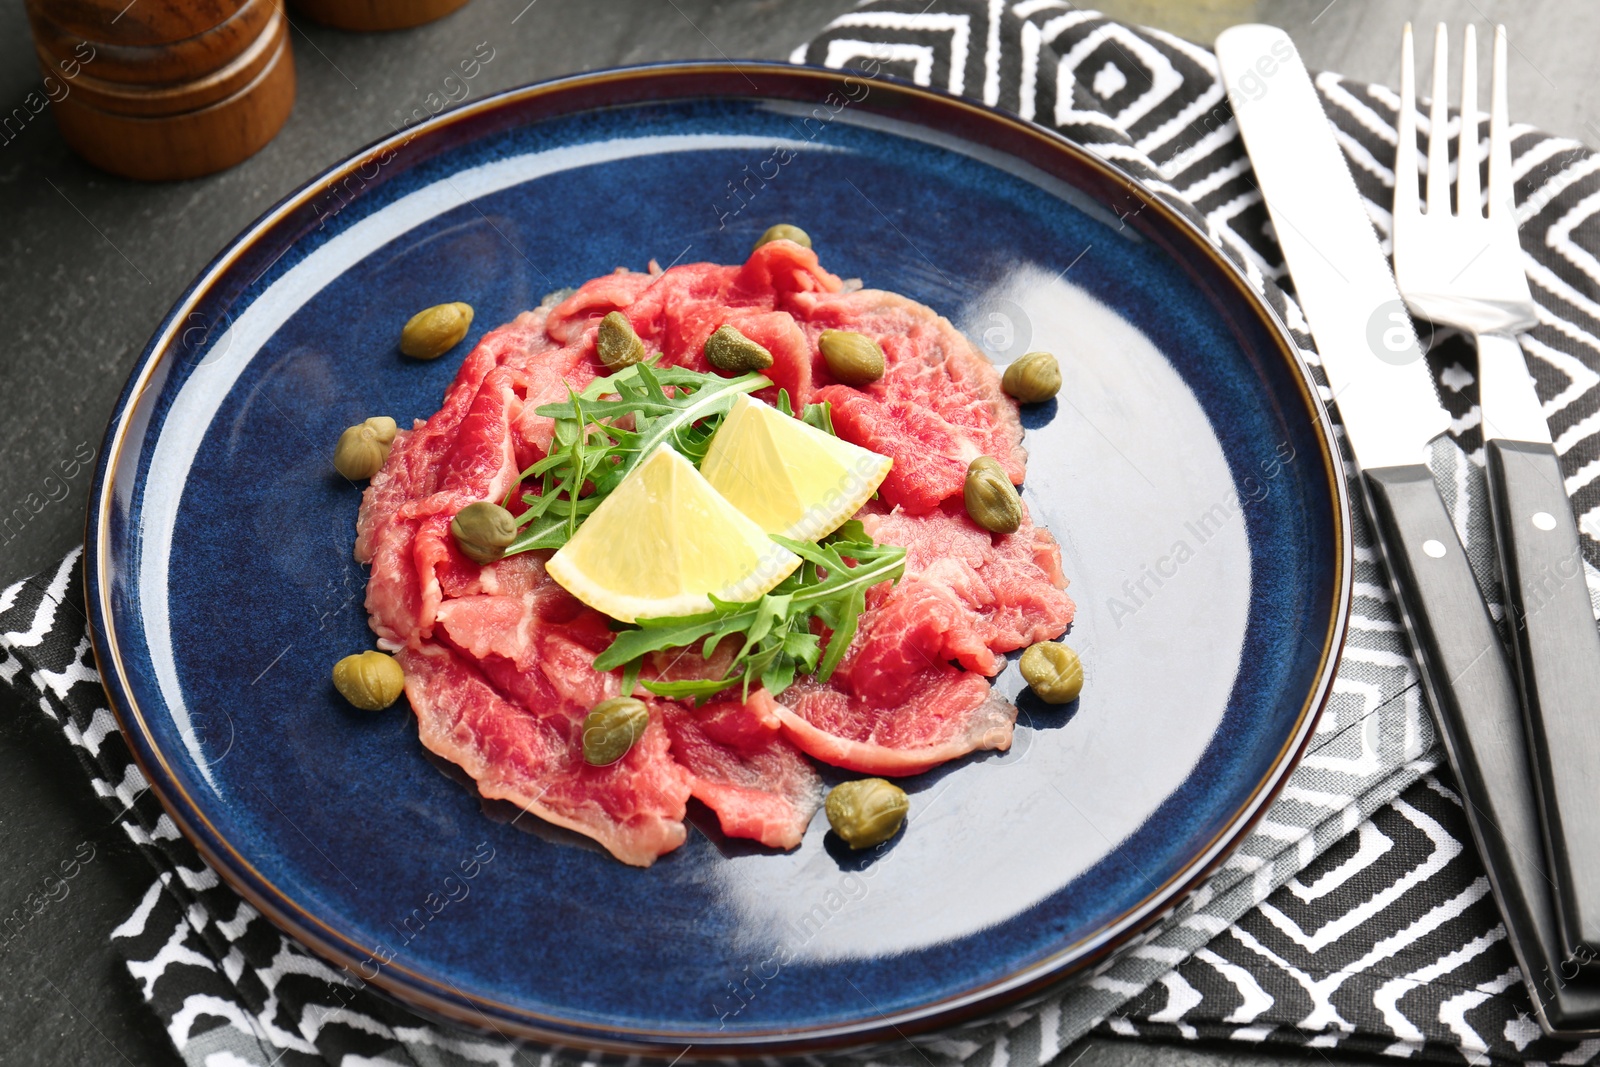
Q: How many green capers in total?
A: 13